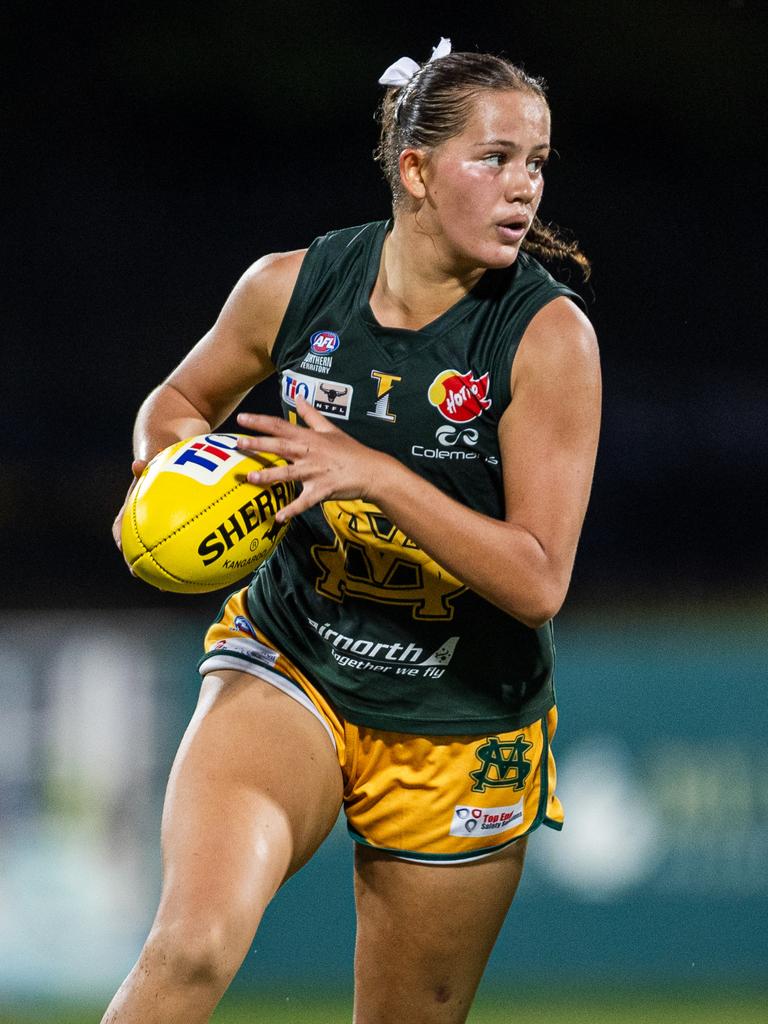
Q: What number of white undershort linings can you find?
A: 2